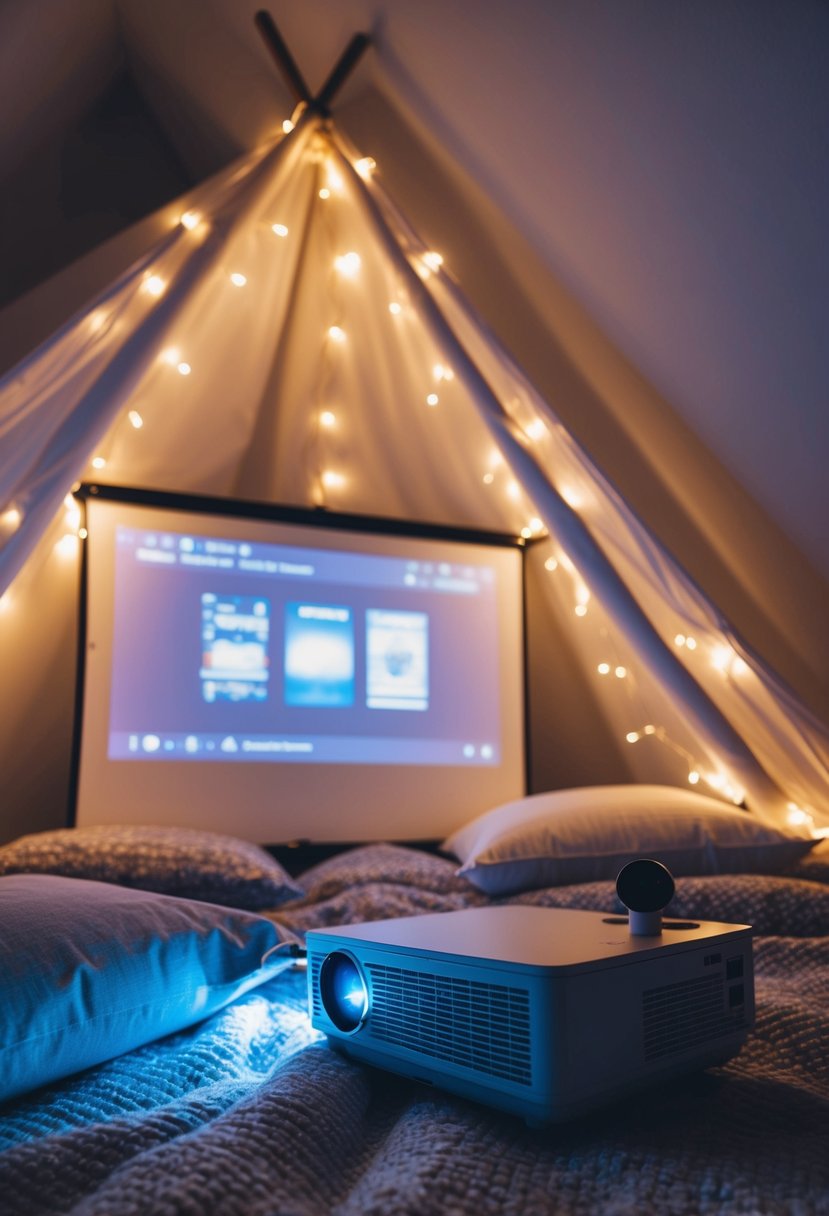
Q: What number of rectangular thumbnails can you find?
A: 3